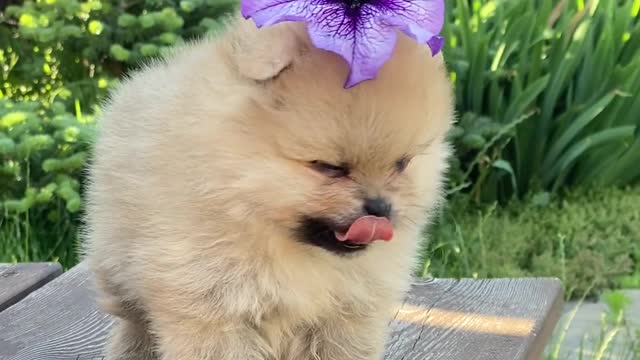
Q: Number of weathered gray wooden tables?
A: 1